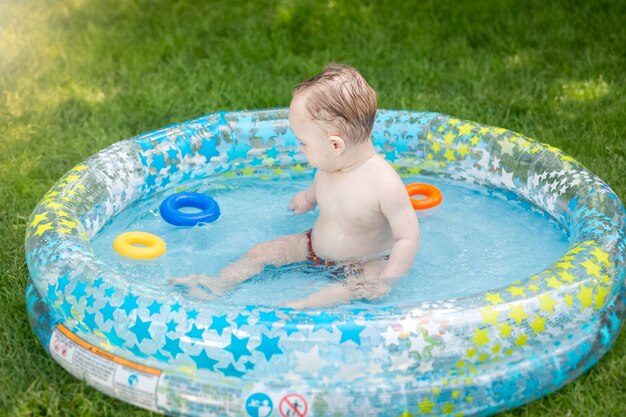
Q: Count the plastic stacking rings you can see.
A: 3